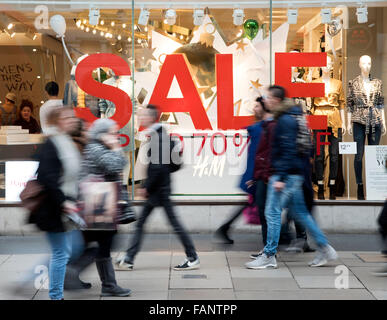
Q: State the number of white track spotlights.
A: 8